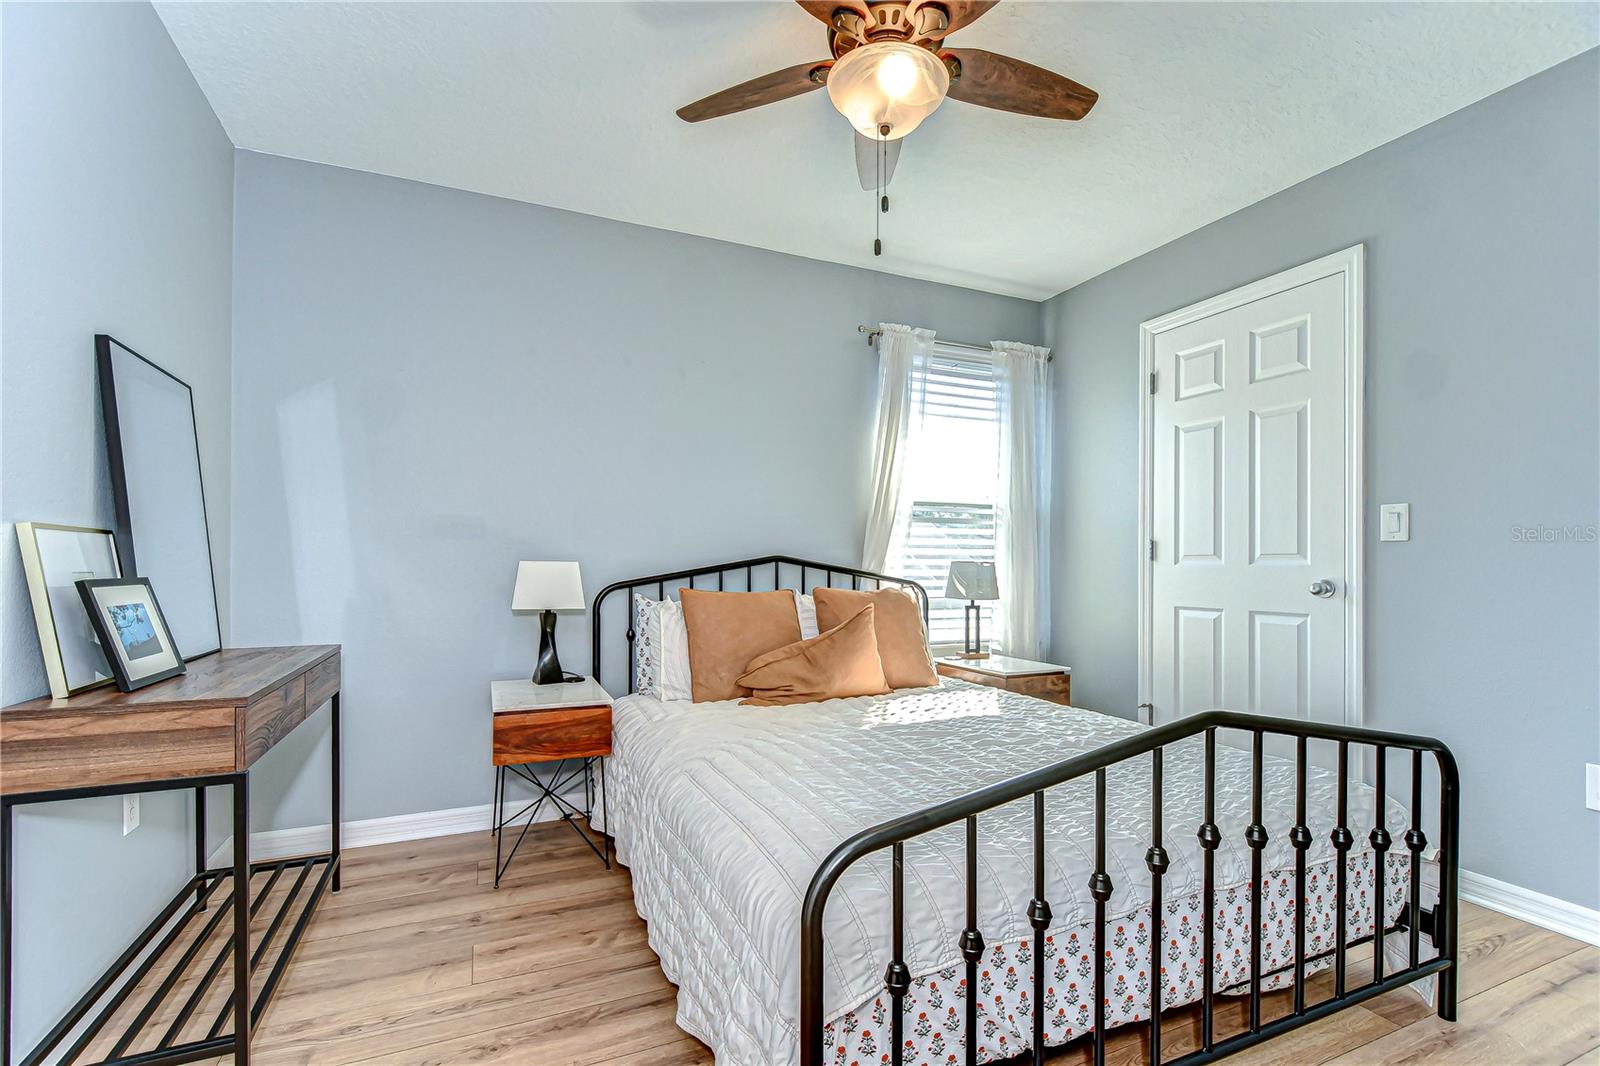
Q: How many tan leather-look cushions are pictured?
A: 3